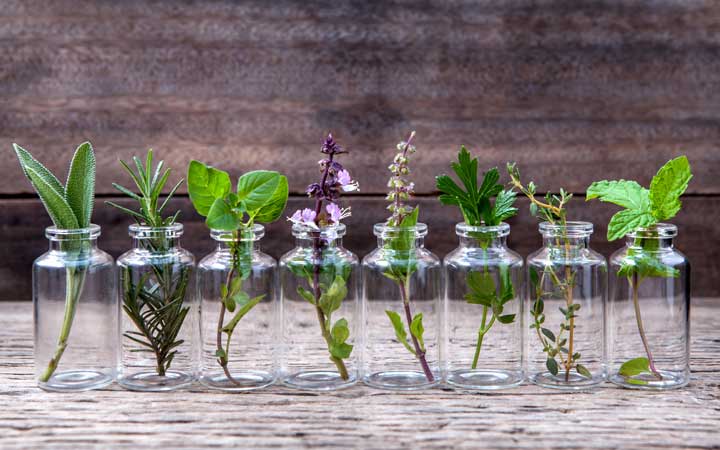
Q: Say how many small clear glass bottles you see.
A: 8